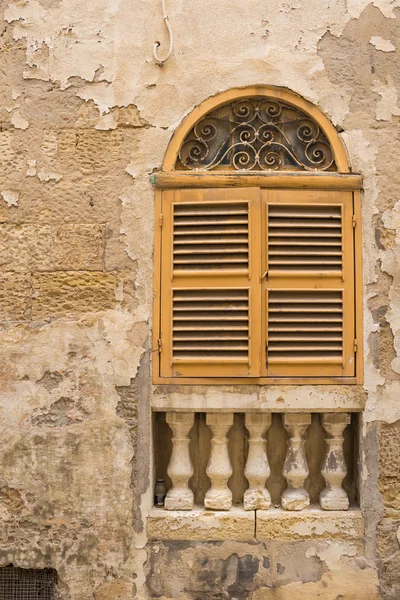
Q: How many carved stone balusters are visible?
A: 5